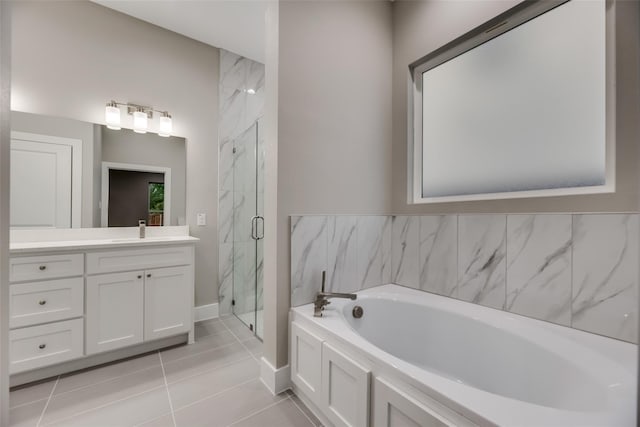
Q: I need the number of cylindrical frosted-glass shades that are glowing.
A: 3